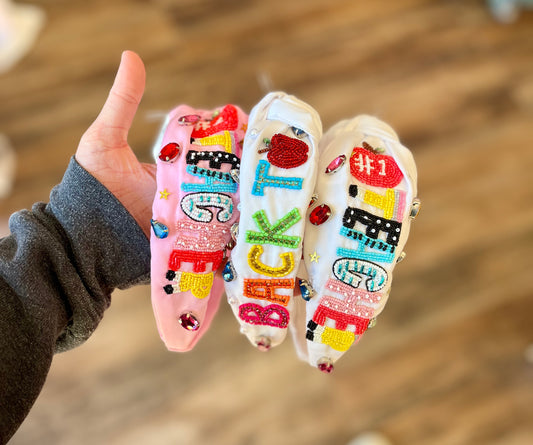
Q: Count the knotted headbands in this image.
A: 3